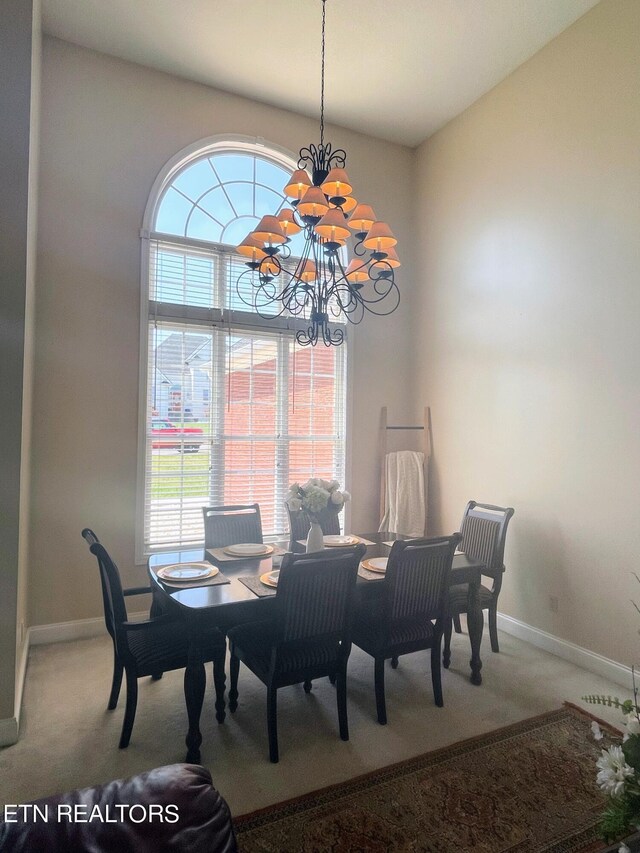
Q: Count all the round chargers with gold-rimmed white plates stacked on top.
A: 5